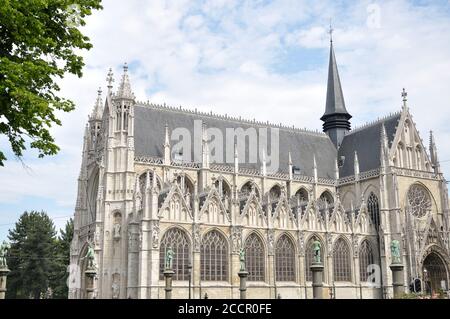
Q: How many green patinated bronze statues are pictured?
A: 6